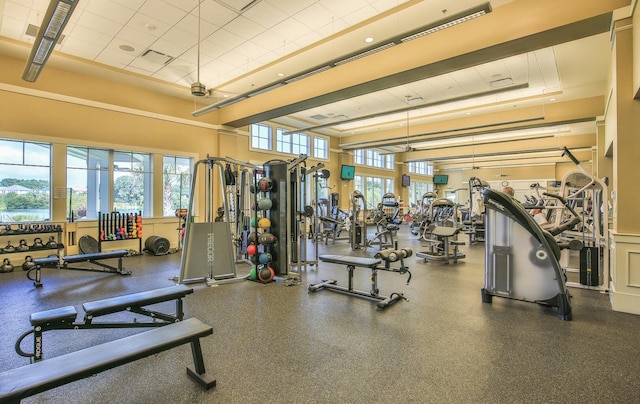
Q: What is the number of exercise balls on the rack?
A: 12